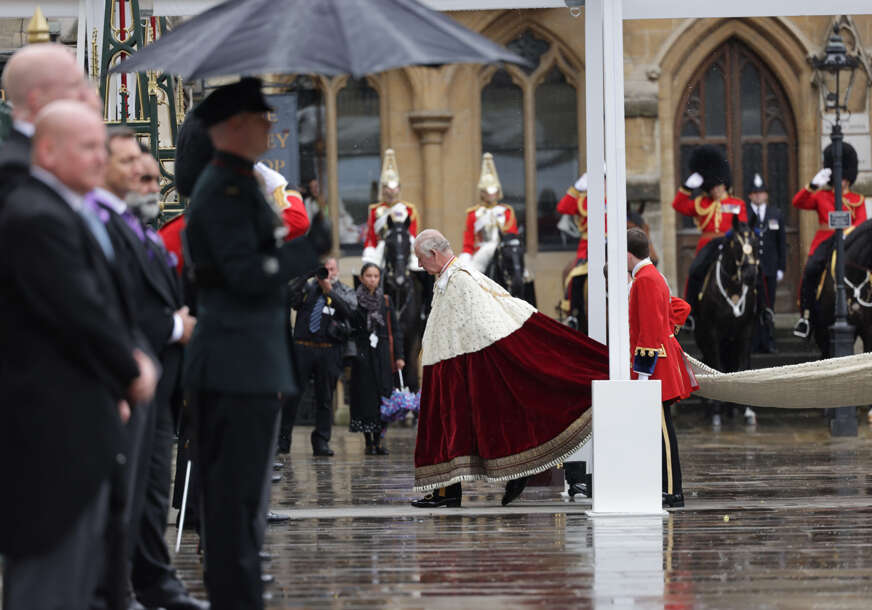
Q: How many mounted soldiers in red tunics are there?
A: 5